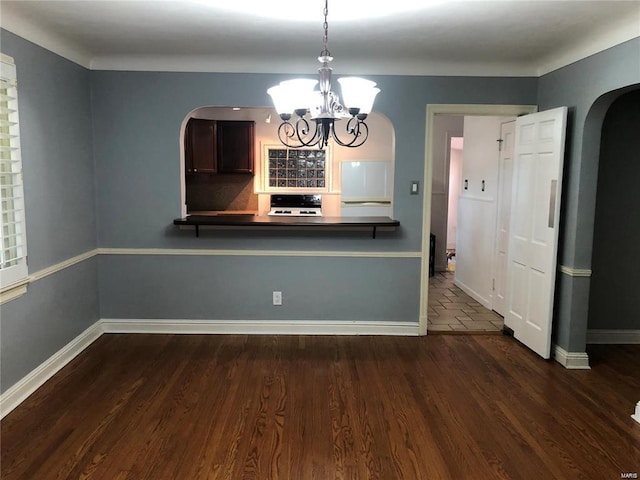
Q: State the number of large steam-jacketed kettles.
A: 0